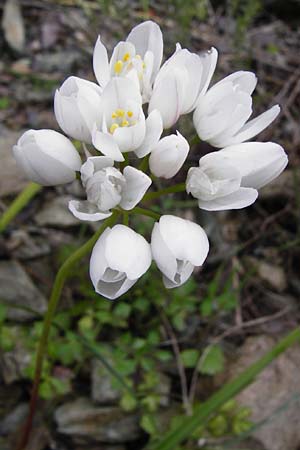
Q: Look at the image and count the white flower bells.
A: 11